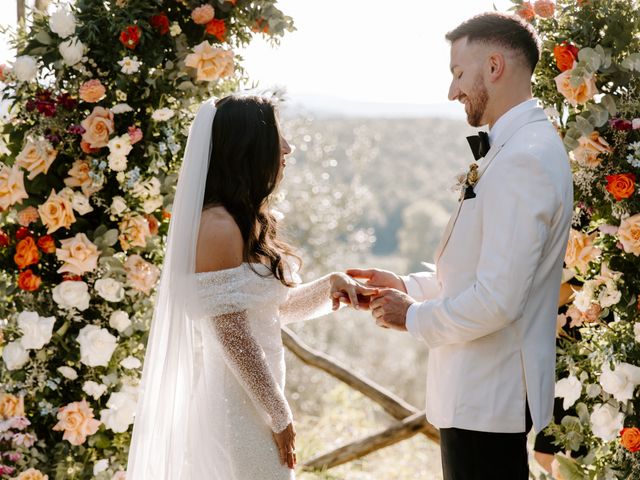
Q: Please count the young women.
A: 1